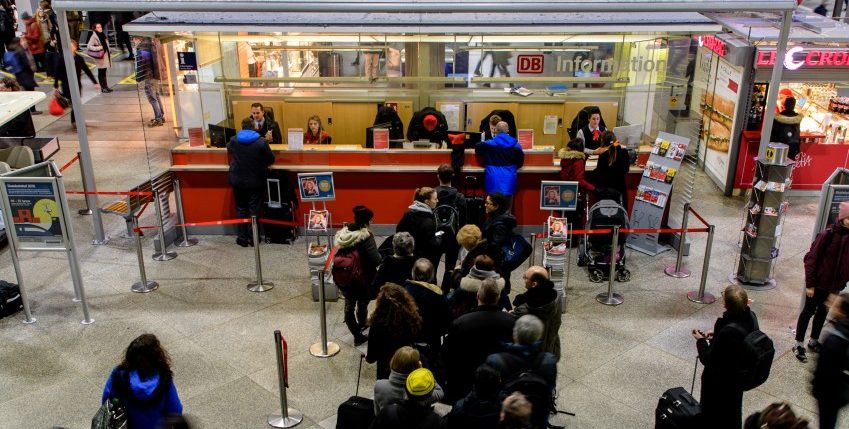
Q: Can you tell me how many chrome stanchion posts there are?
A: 11